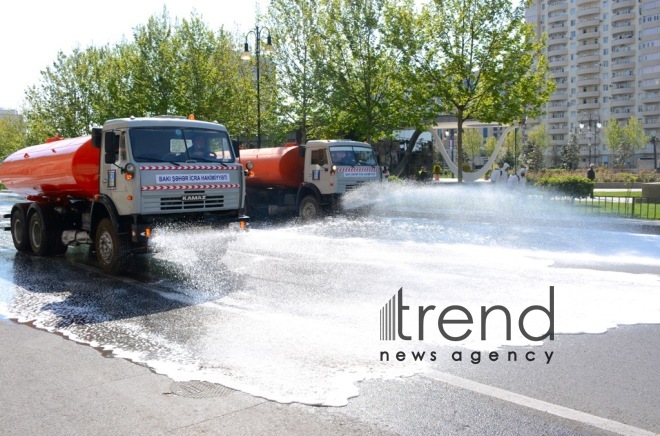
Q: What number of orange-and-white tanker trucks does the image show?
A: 2